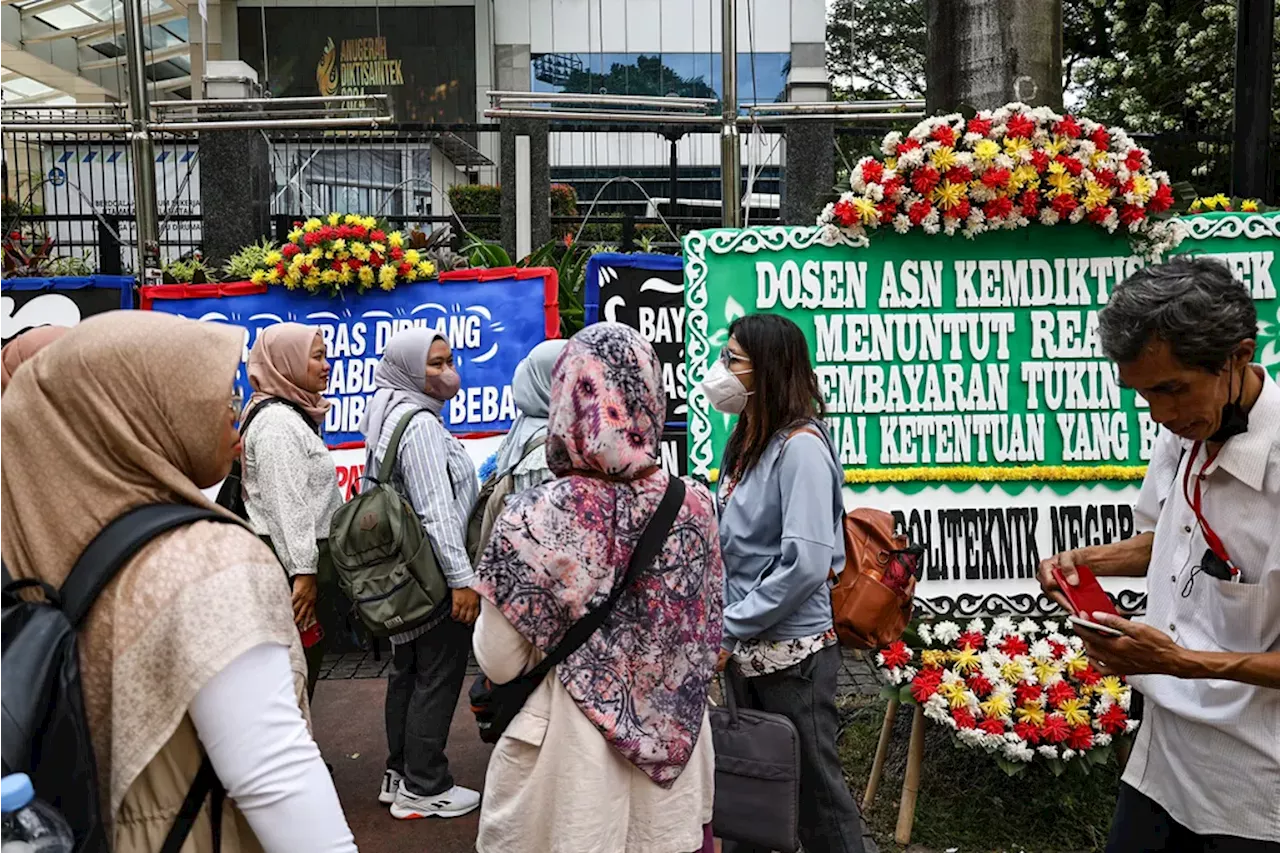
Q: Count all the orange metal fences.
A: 0